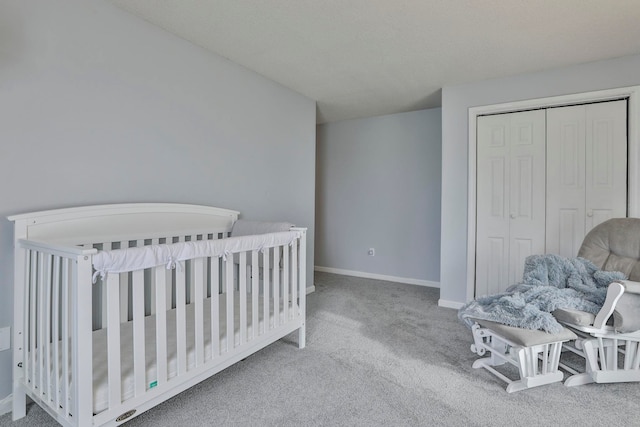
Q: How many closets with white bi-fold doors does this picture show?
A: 1